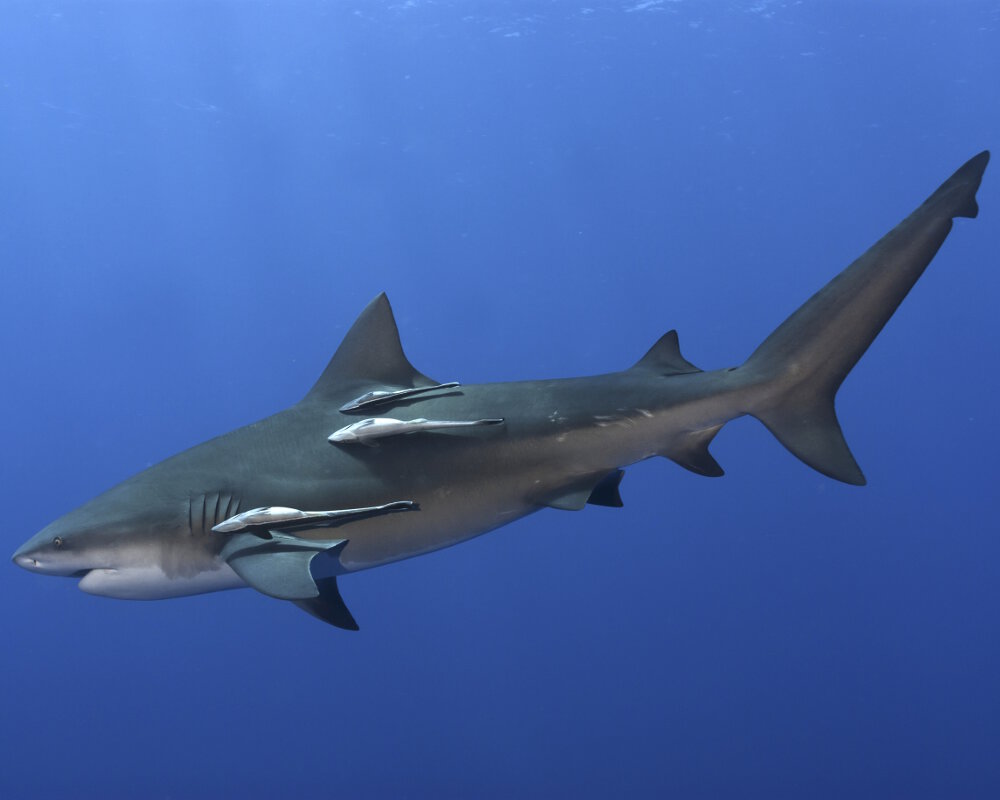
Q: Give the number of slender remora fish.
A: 3